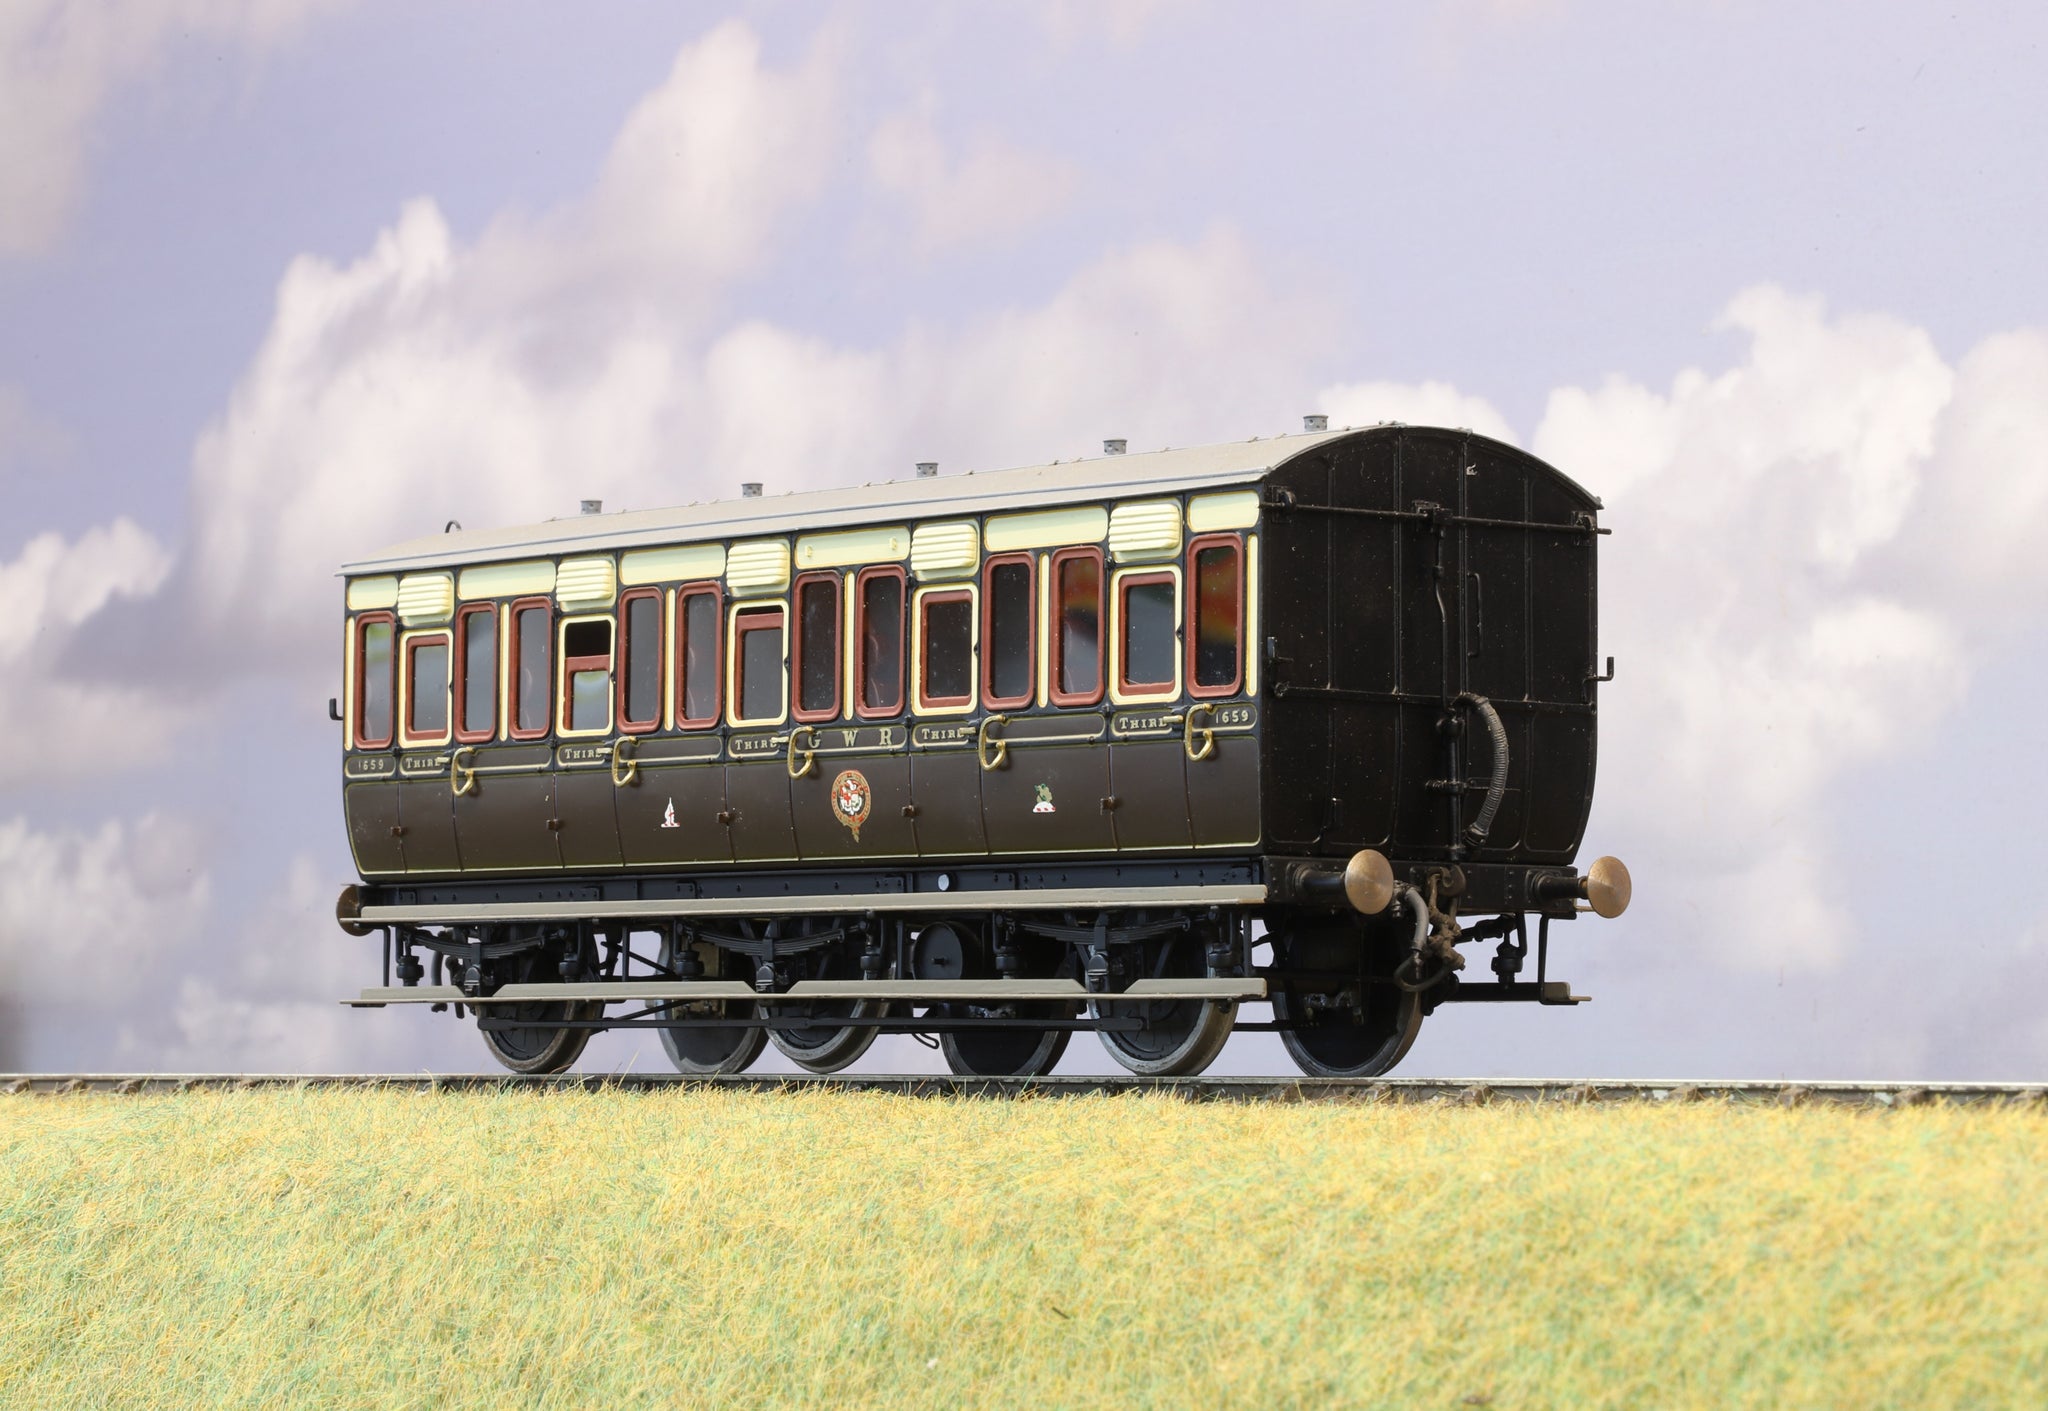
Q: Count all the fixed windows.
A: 10